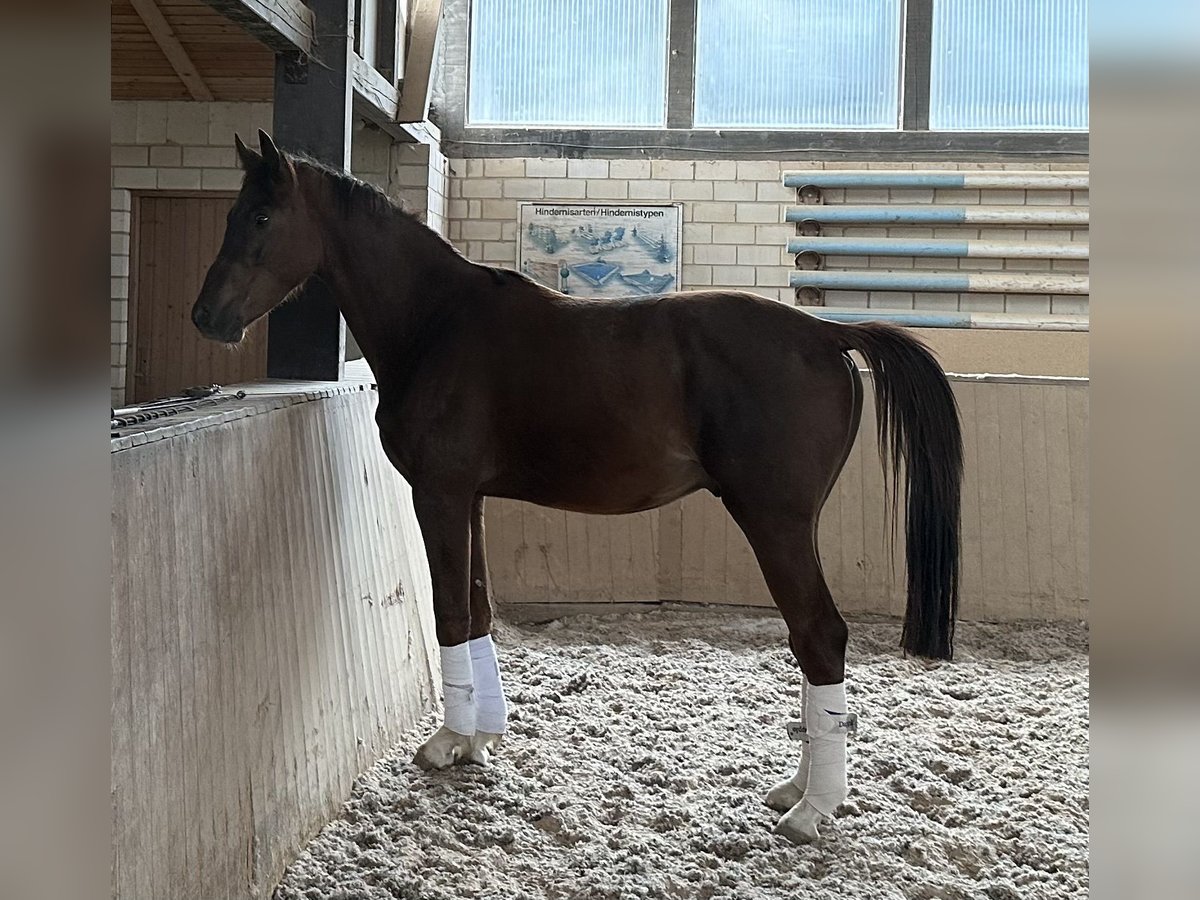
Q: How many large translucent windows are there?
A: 3